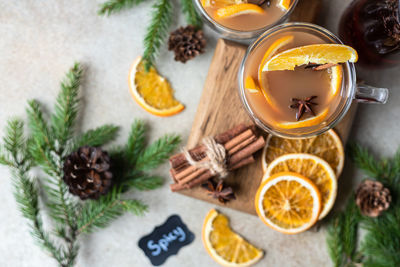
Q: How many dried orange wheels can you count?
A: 3